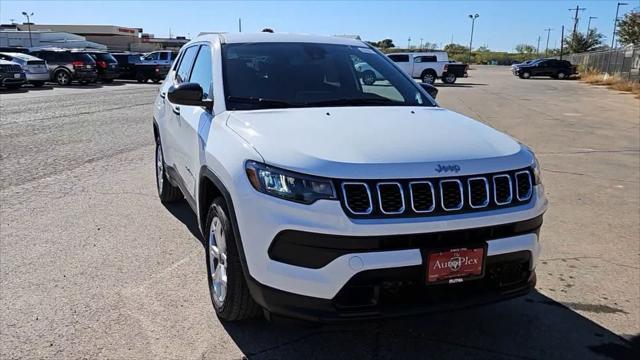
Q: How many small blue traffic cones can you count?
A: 0